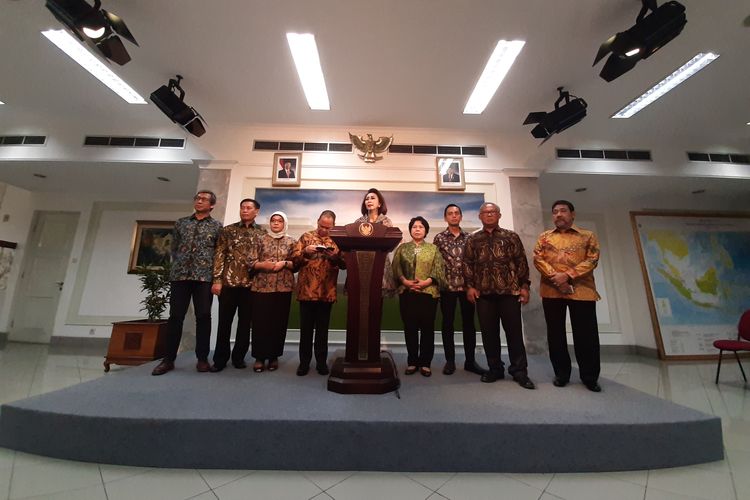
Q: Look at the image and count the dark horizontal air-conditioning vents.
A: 6